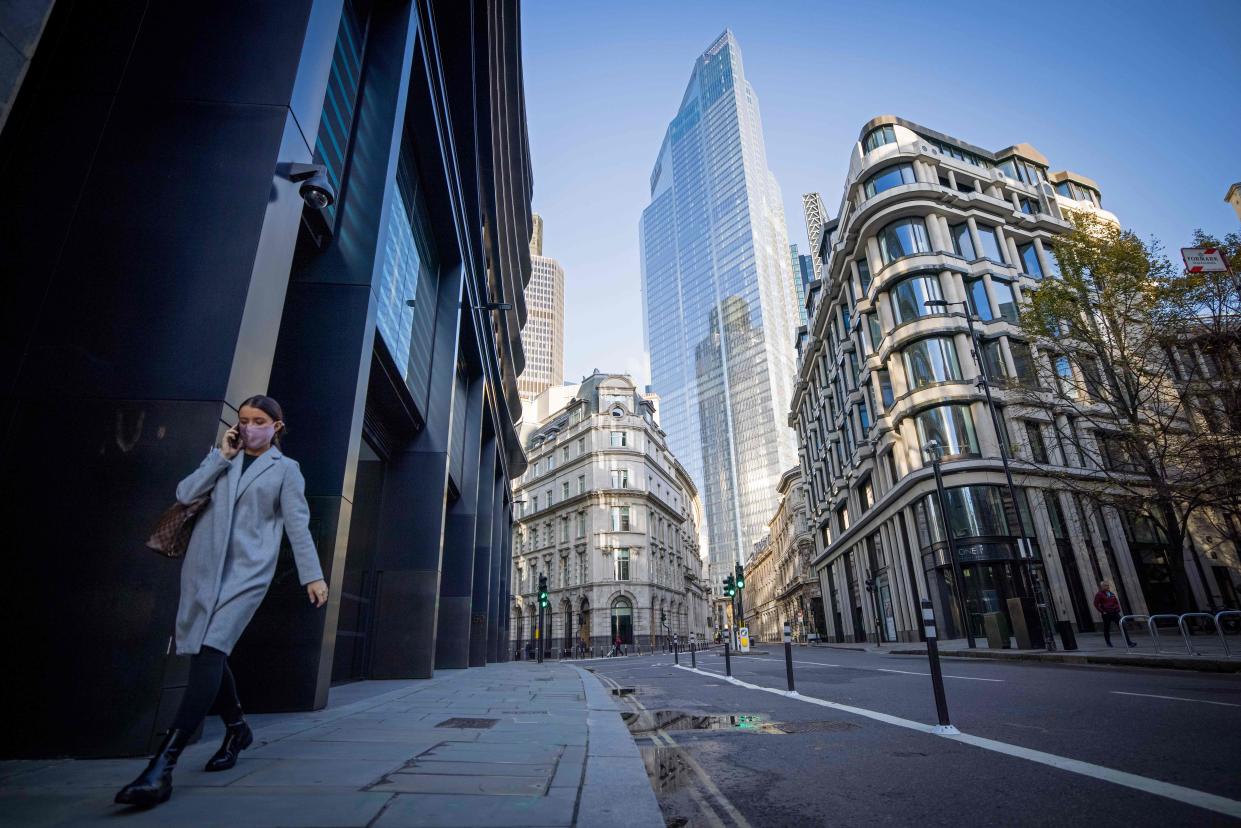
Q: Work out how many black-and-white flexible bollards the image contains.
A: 5